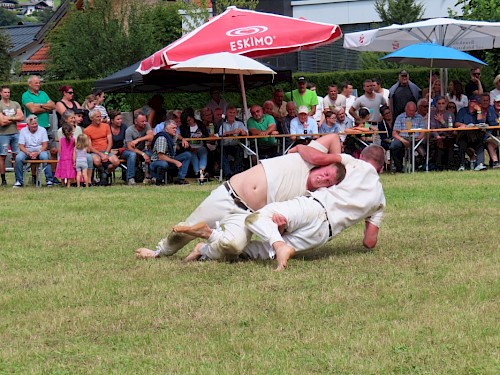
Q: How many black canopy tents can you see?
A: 1